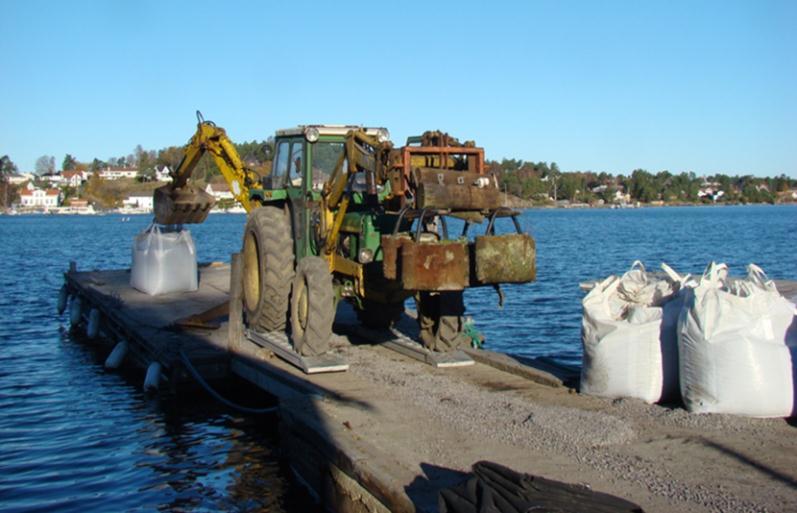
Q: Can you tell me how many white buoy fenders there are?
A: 5